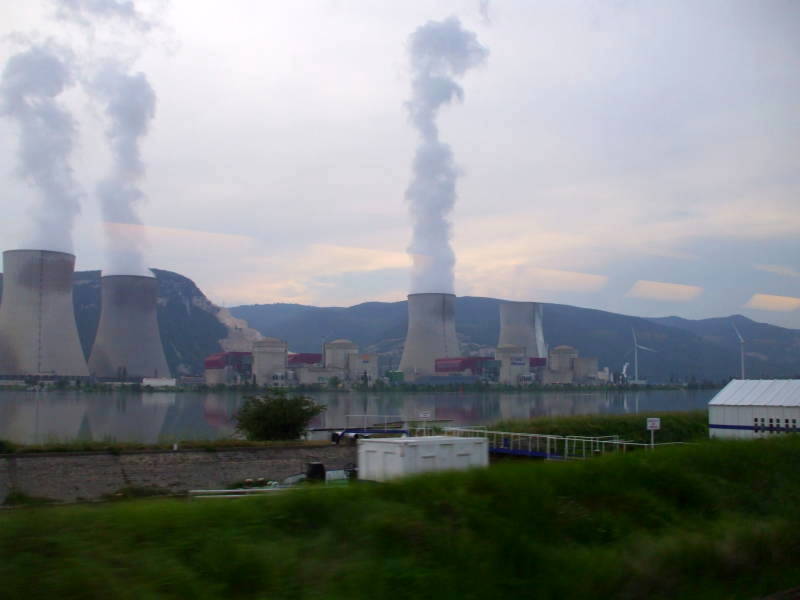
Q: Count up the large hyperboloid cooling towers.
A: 4